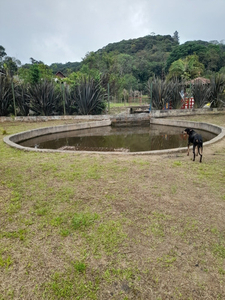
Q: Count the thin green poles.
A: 5